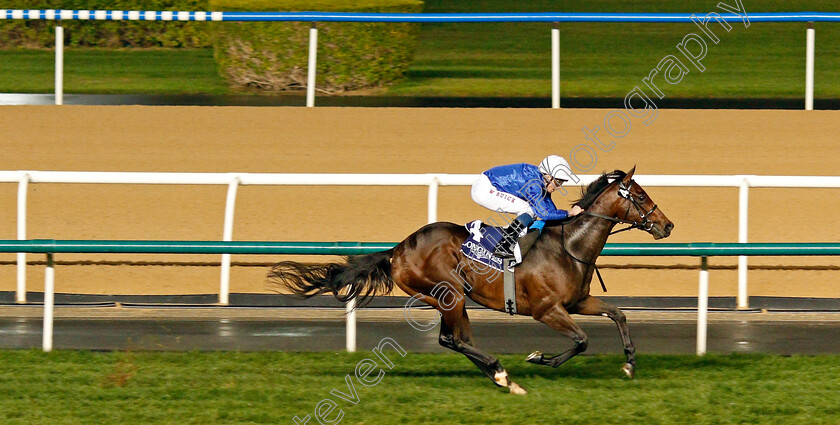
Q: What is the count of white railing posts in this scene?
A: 11